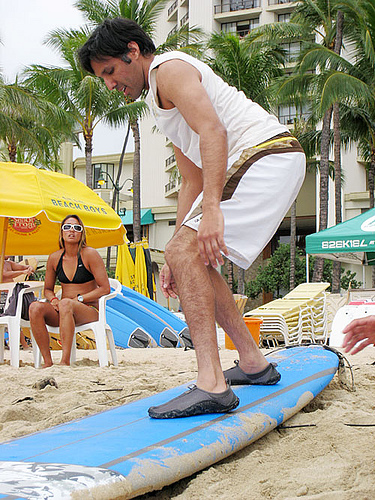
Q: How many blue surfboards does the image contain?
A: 4